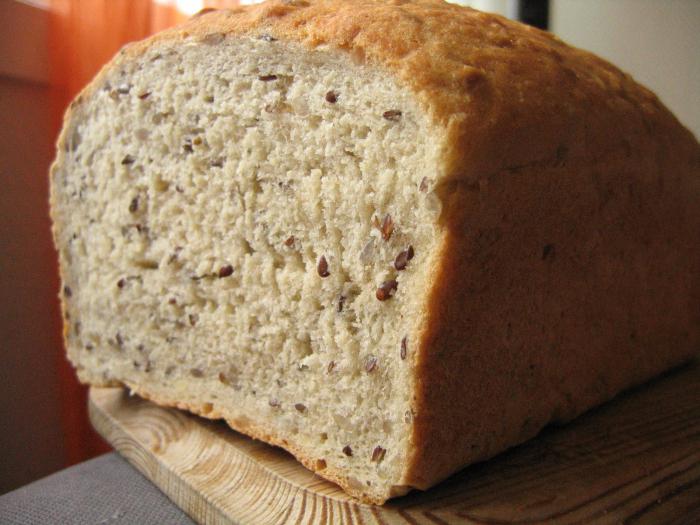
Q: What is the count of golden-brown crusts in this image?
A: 1